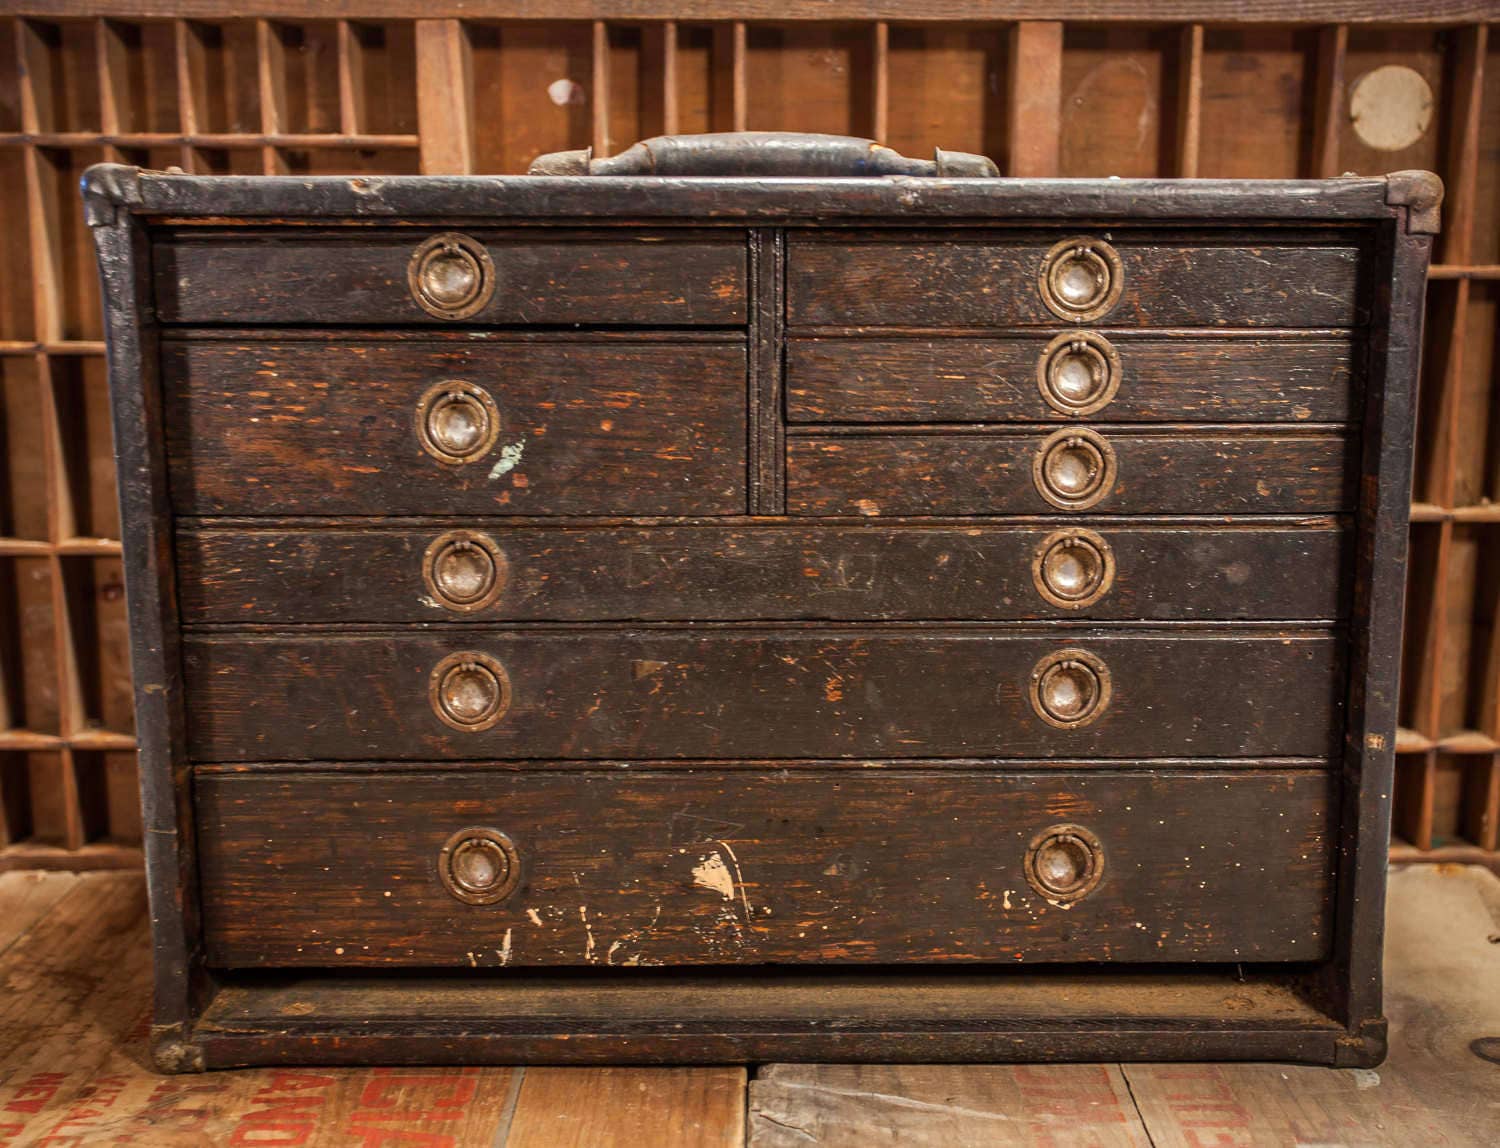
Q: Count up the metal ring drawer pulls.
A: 11